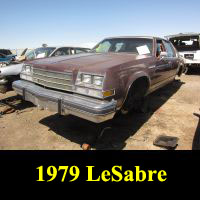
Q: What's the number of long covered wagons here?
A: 0